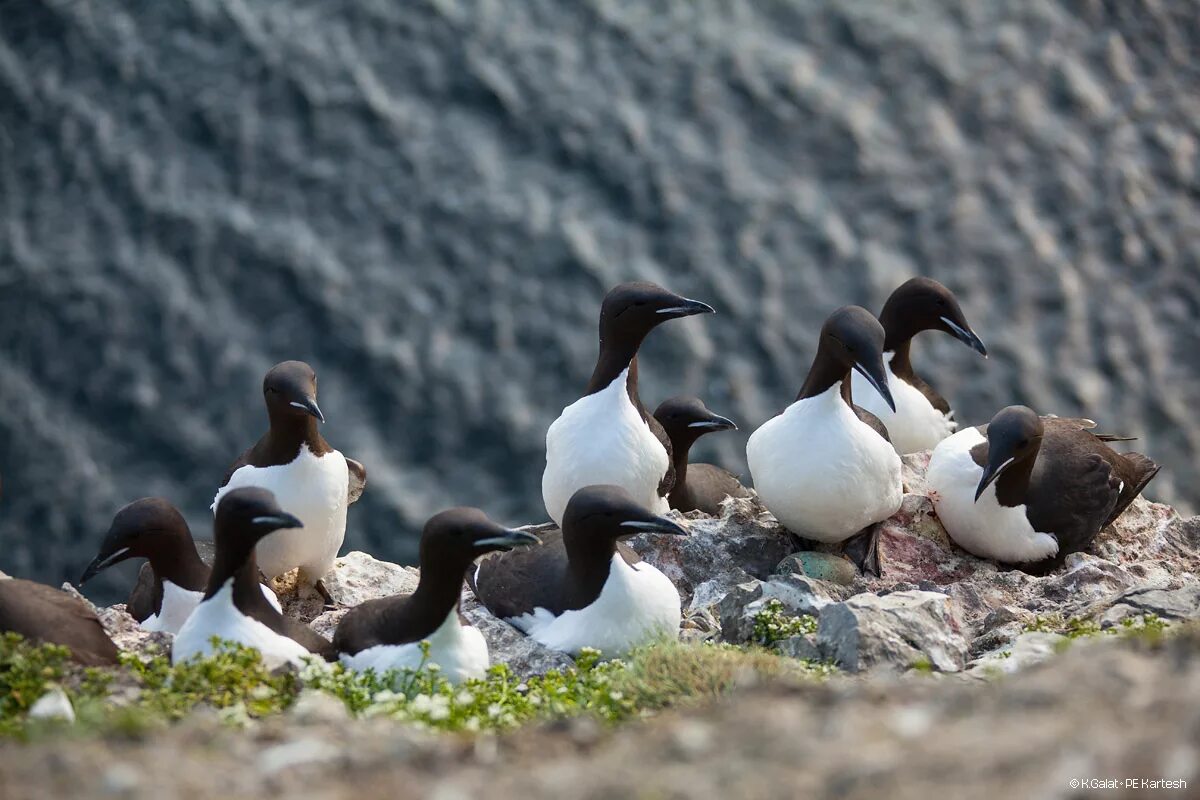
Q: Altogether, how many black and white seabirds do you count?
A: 11